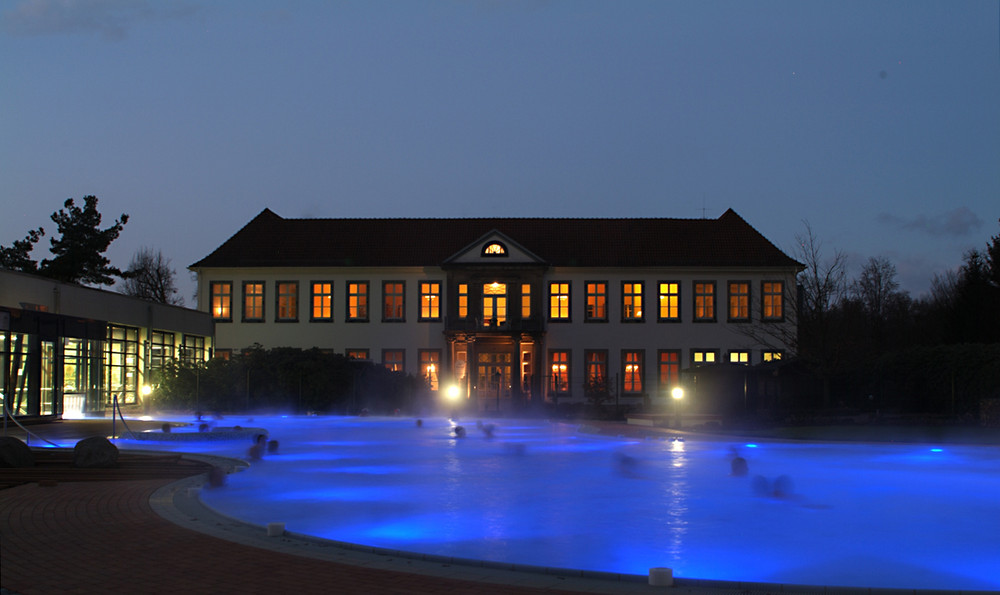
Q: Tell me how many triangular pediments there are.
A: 1